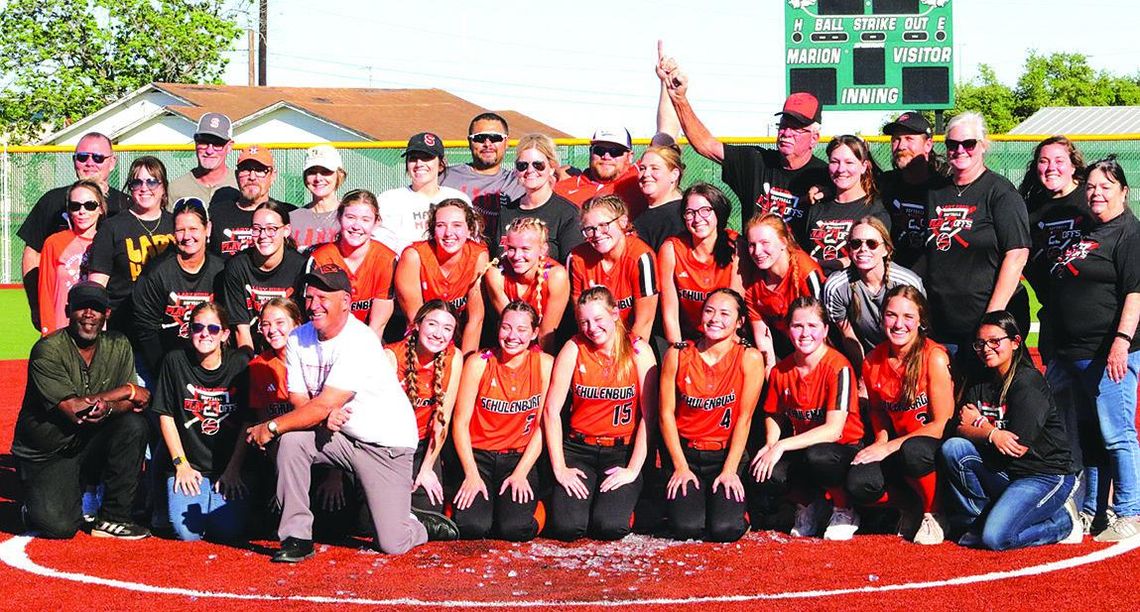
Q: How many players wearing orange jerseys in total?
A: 13